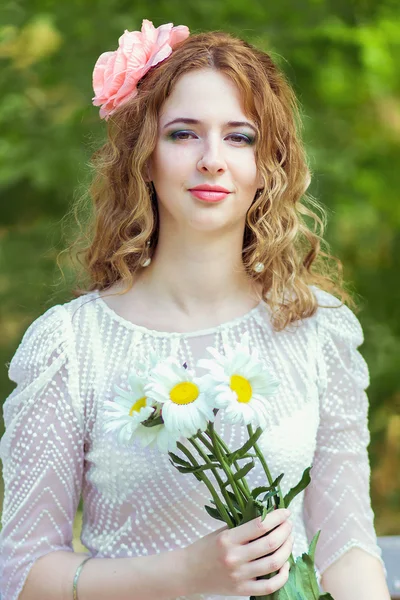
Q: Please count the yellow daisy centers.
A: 3